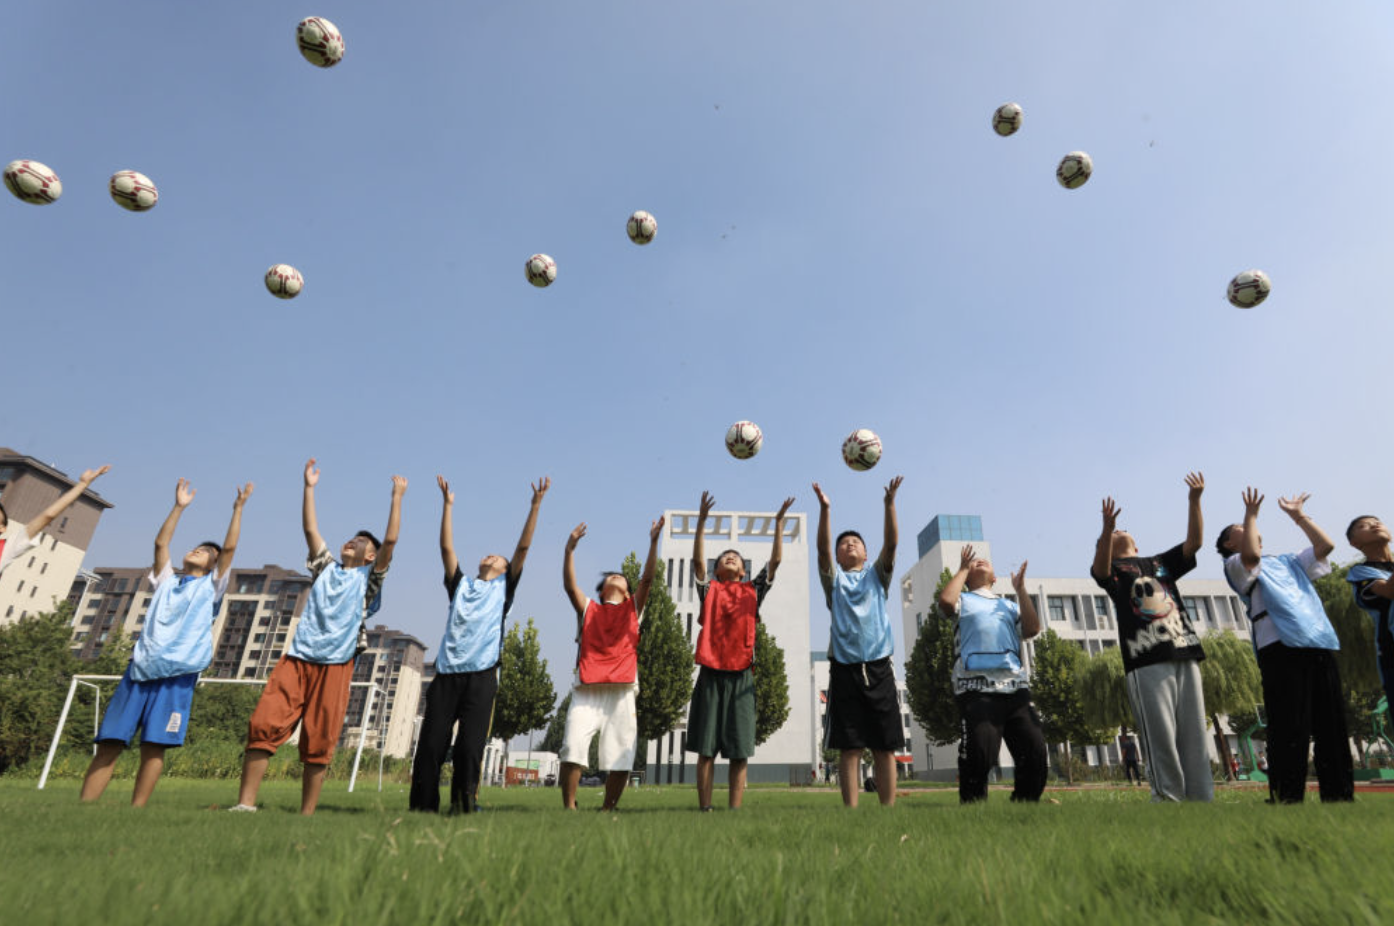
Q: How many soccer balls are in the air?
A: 11